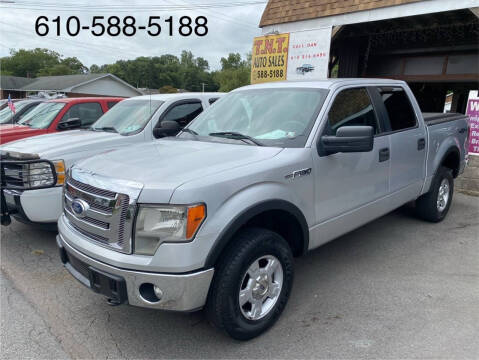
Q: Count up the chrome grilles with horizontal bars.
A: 1